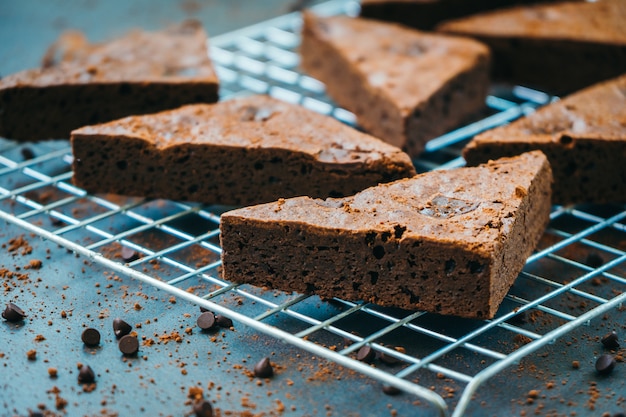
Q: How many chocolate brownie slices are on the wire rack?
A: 7